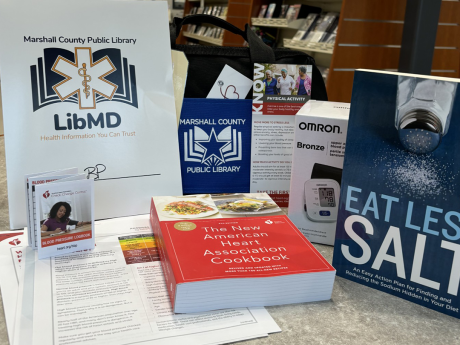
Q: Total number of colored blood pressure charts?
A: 1